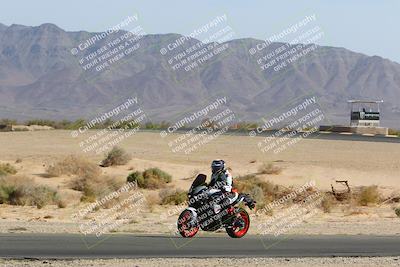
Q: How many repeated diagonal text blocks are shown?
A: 9